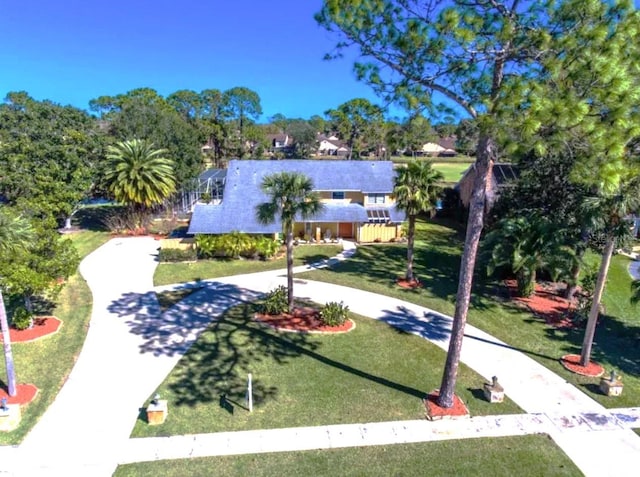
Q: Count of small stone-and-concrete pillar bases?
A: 4